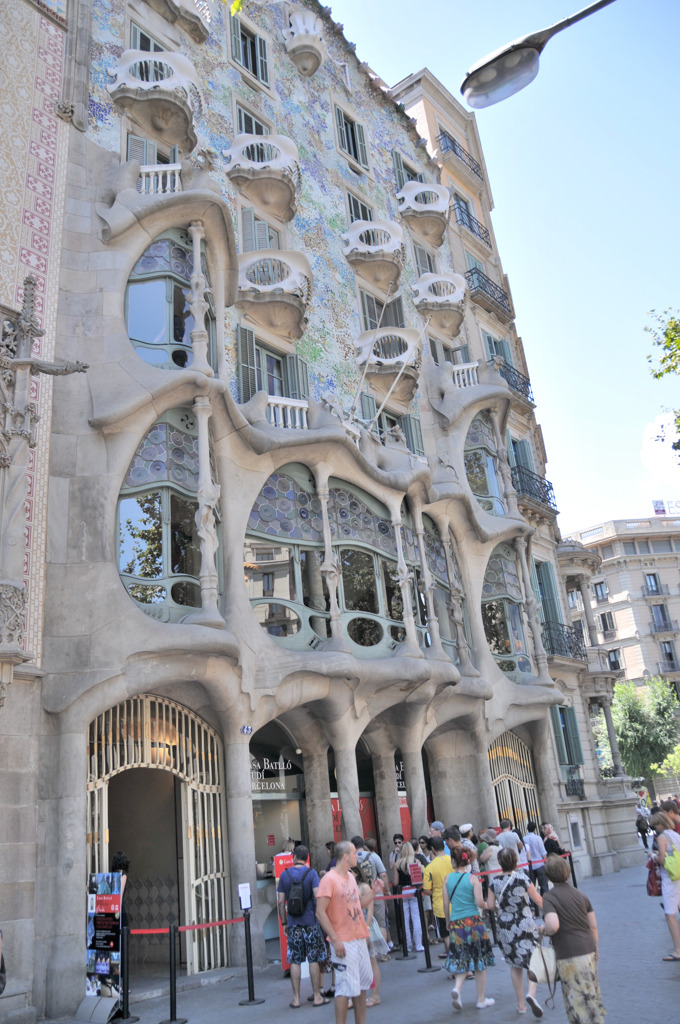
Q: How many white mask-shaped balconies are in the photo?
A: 7